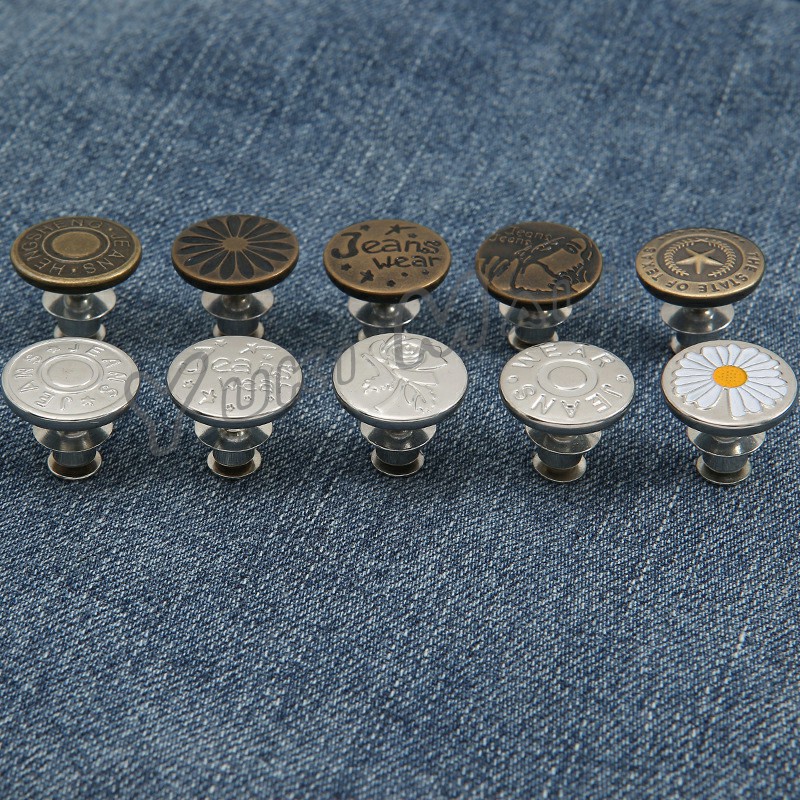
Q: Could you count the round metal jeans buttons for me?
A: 10